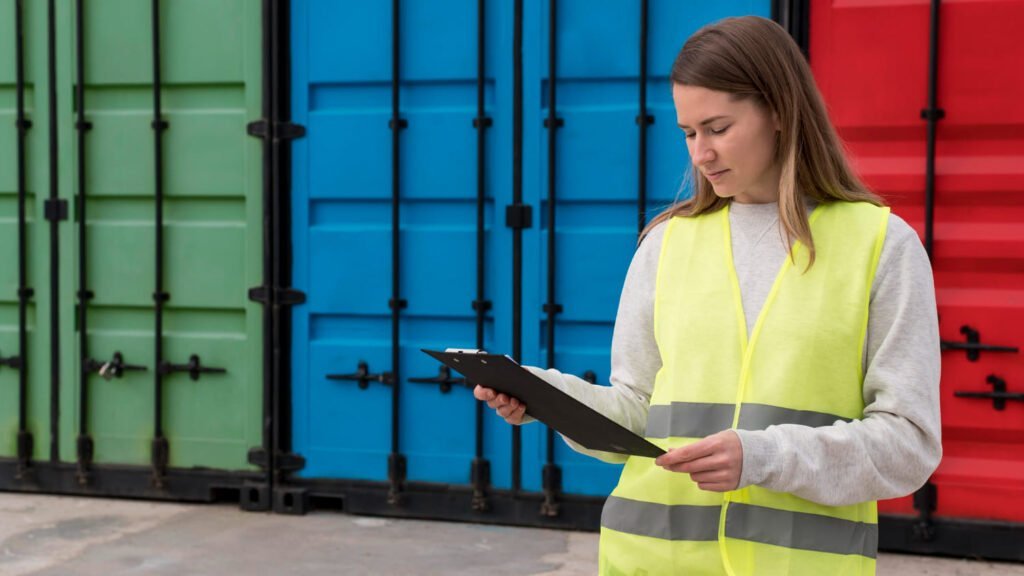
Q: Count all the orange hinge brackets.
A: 0